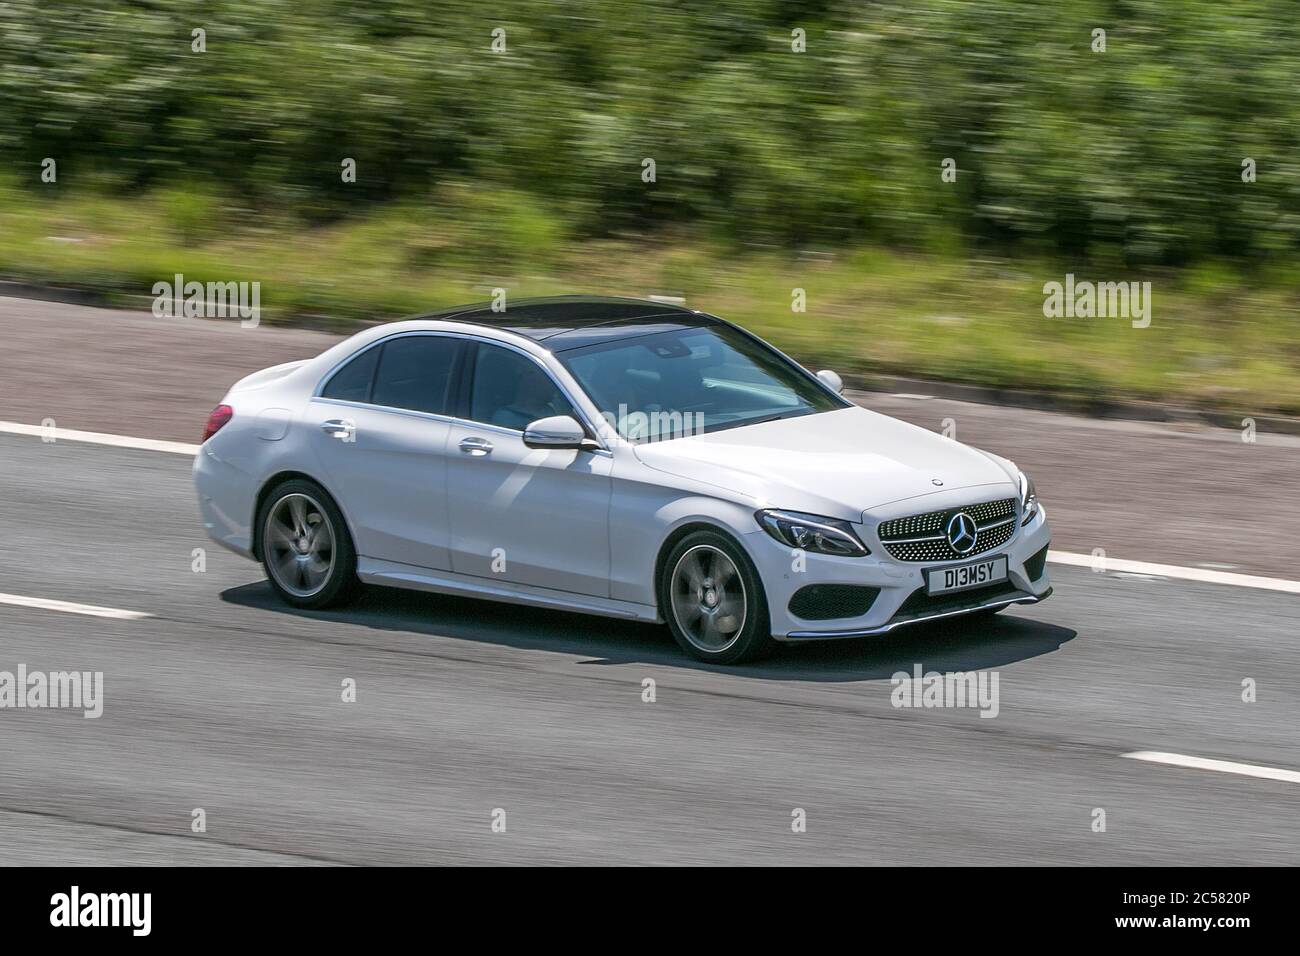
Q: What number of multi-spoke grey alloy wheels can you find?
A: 2